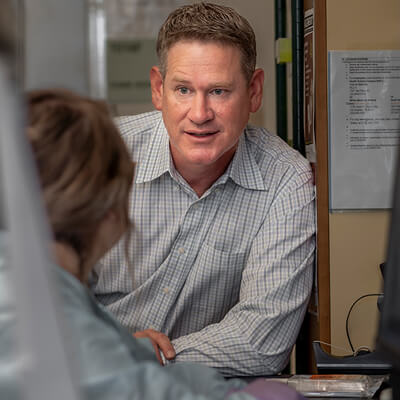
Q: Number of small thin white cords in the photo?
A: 1